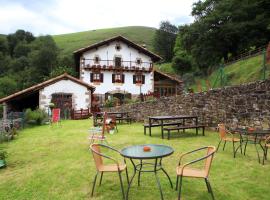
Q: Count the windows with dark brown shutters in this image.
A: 3